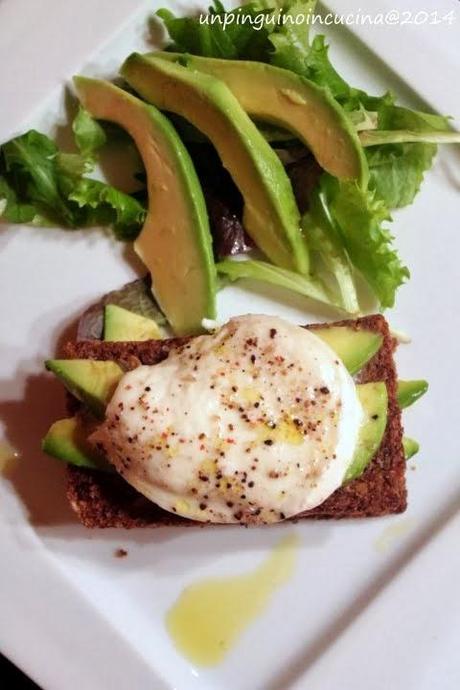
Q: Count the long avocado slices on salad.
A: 3